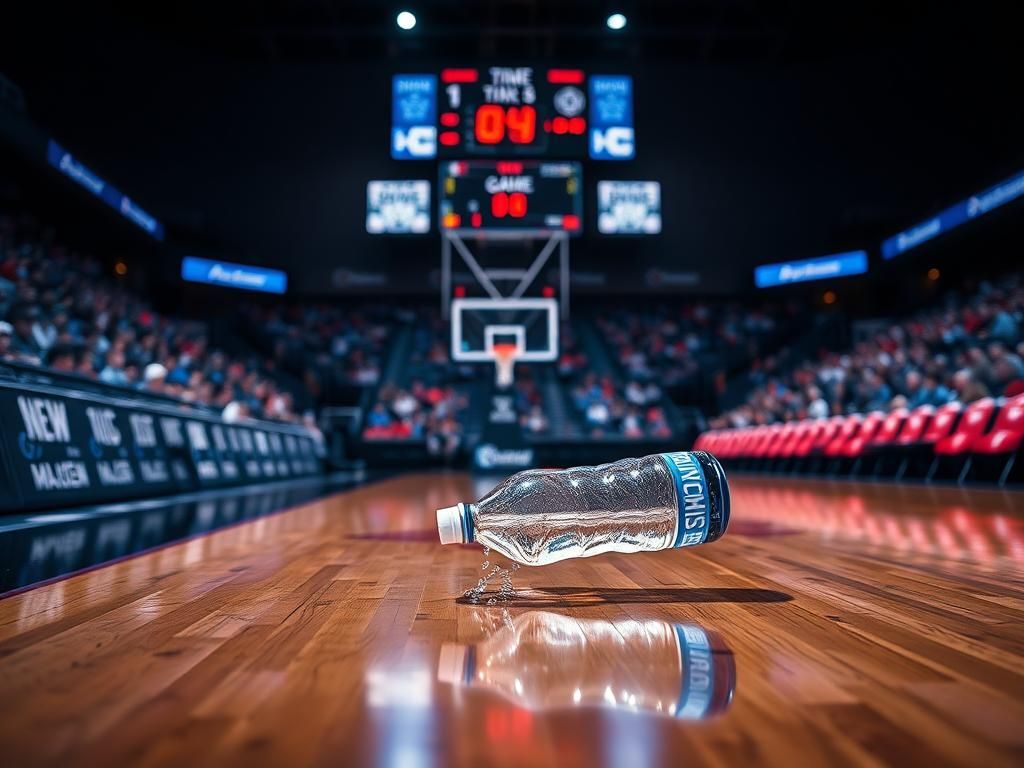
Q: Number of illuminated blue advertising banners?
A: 4